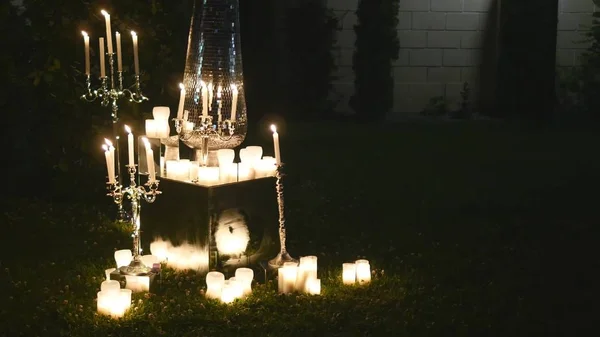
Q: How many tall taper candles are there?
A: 13